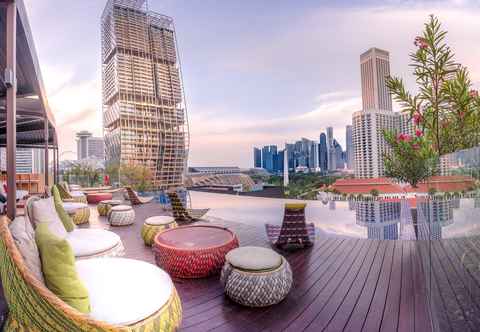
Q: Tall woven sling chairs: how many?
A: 3